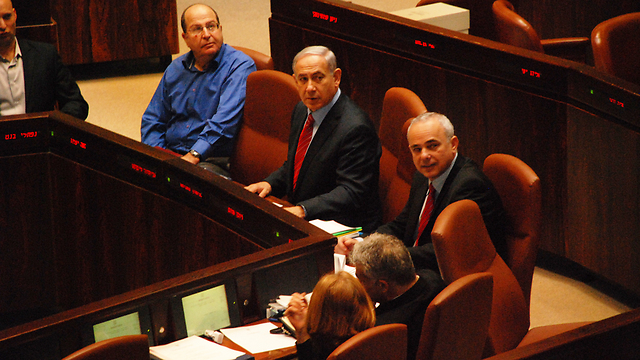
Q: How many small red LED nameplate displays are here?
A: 9